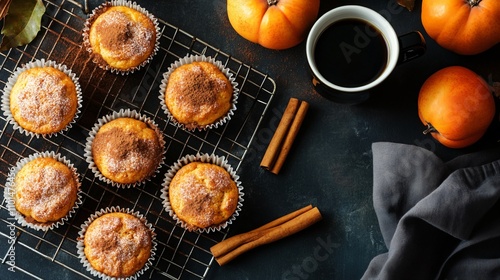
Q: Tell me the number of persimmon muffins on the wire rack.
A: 7